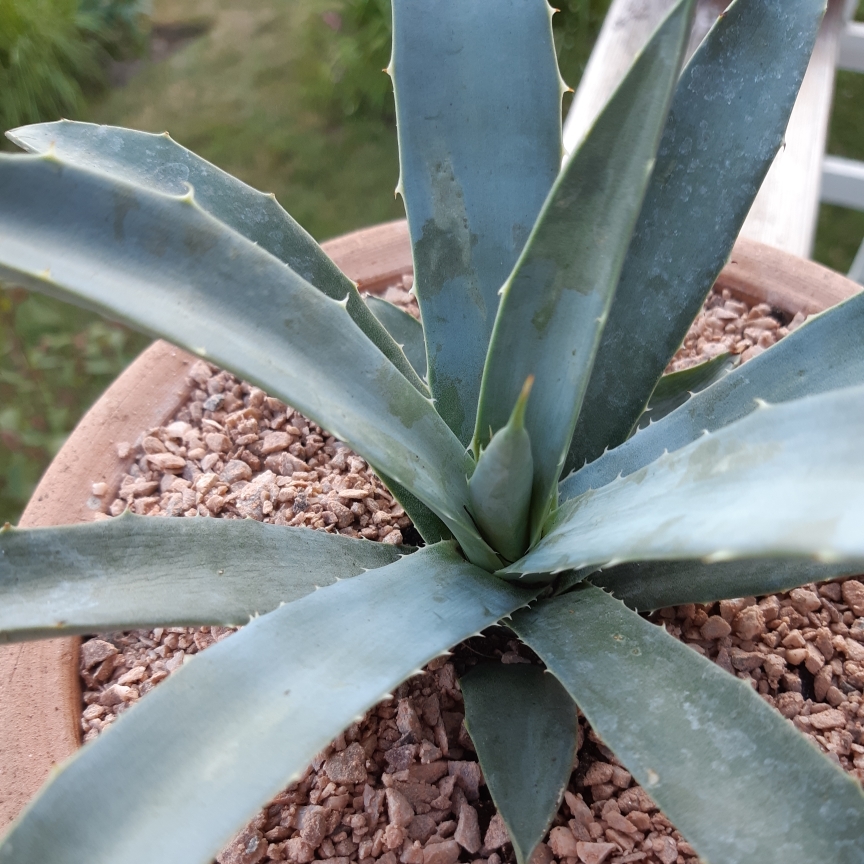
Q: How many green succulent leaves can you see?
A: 15